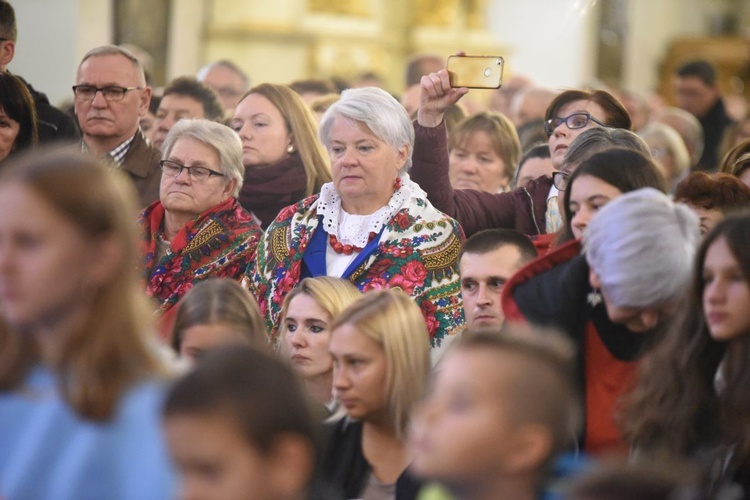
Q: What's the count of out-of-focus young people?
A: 3